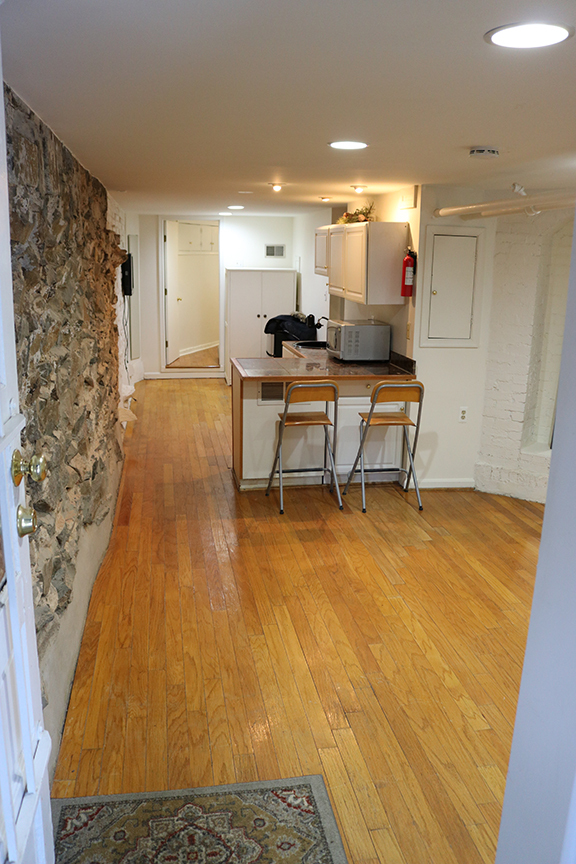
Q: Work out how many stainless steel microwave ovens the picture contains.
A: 1